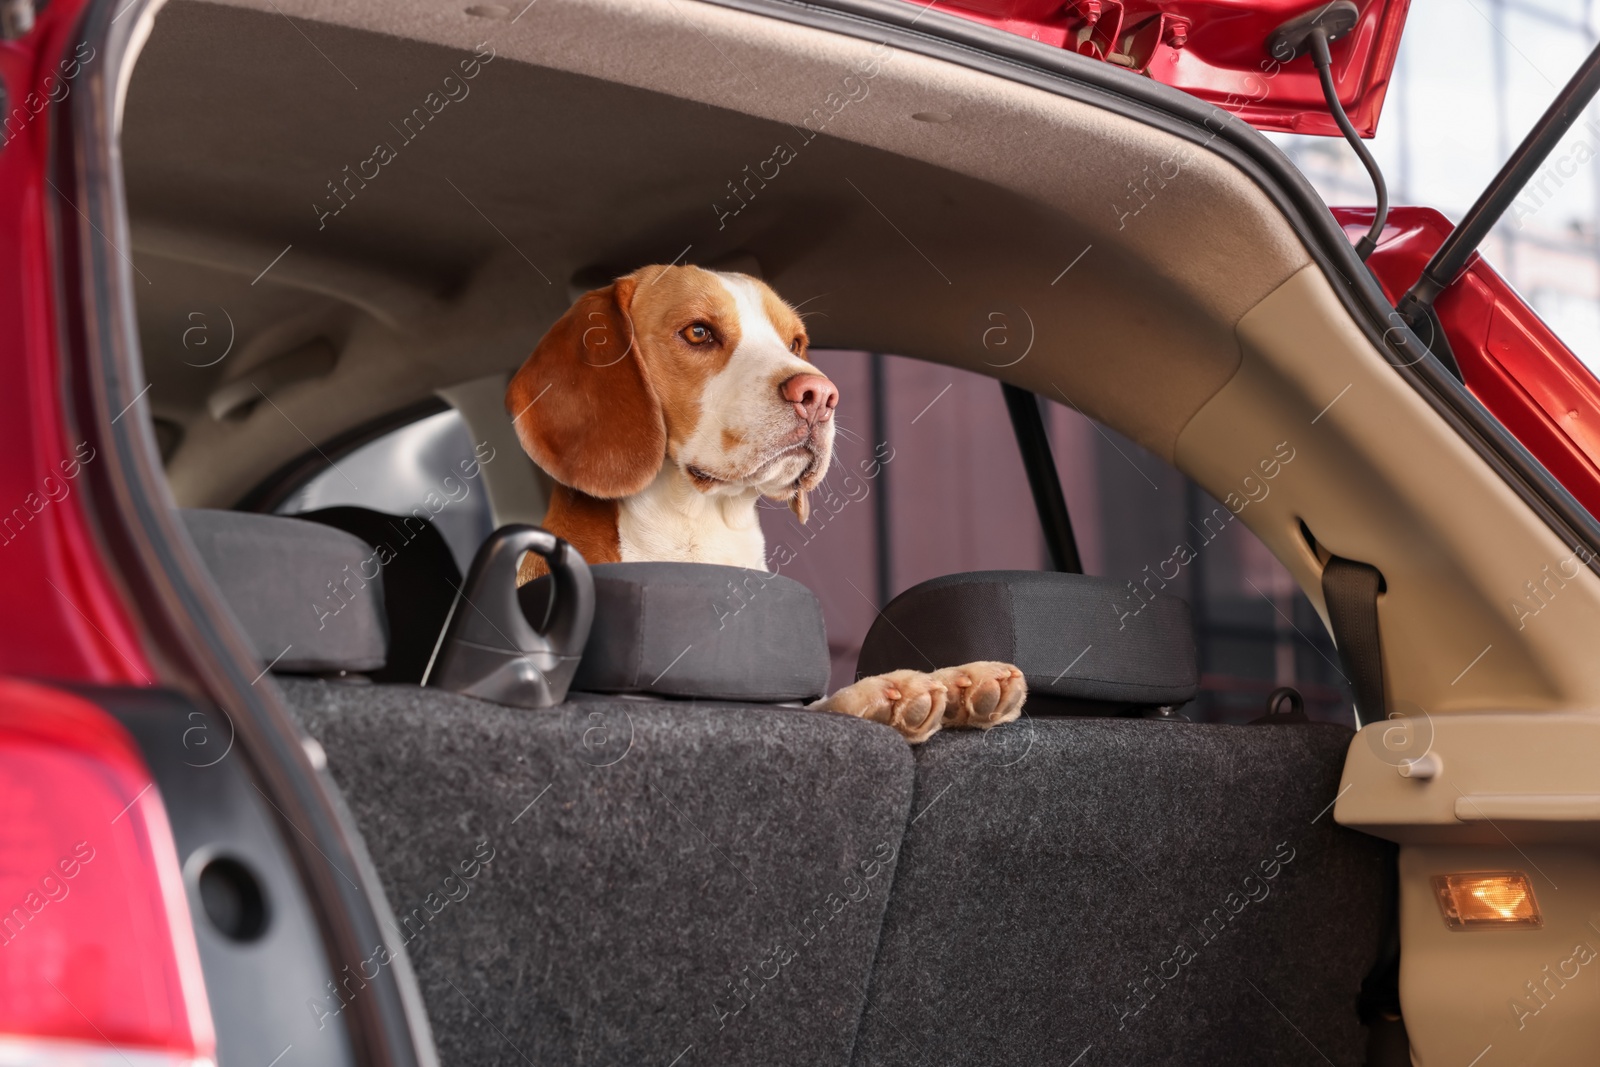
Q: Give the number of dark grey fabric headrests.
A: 3